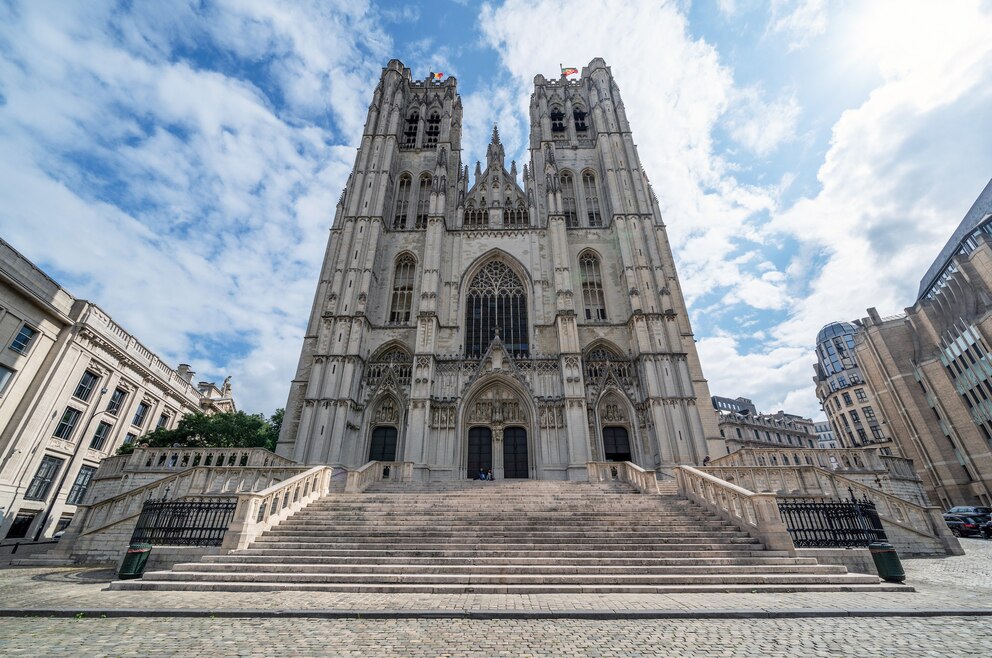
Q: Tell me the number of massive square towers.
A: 2